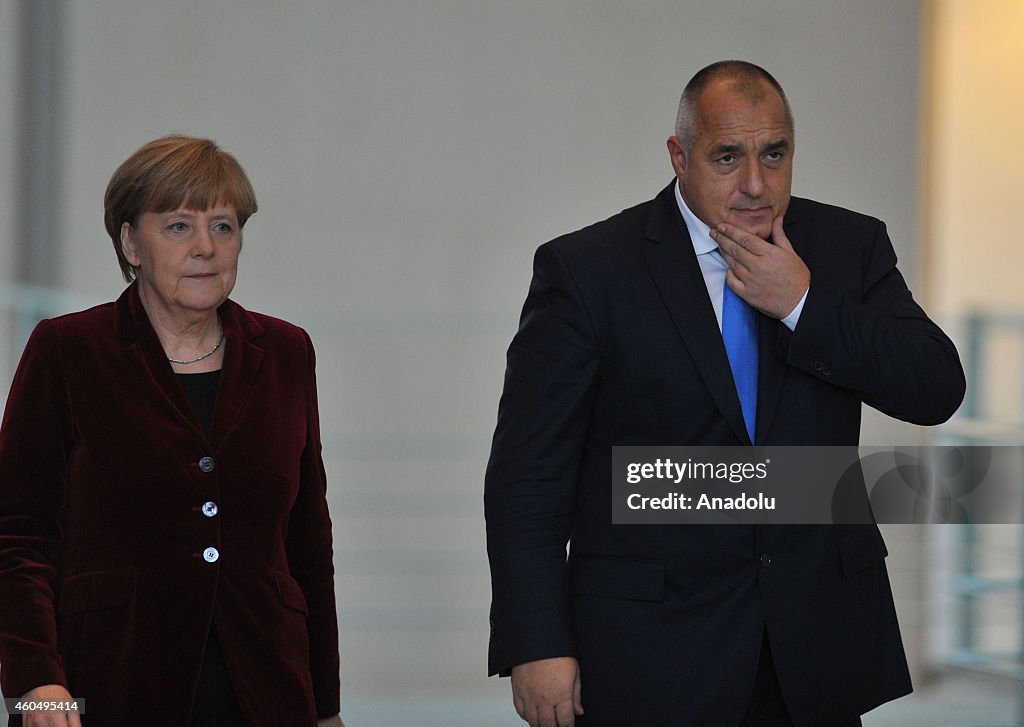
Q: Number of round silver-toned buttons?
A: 3